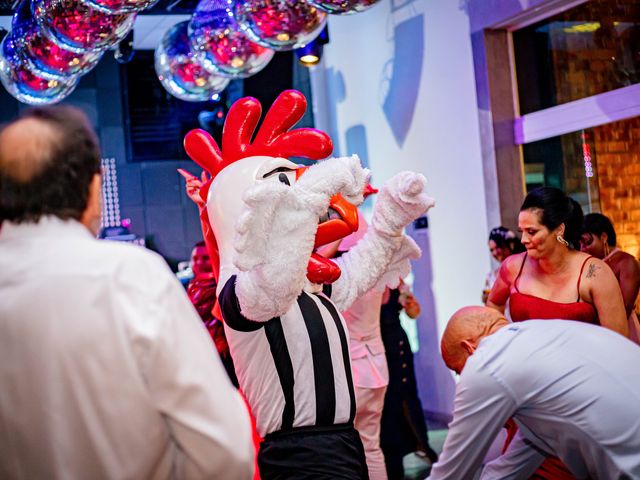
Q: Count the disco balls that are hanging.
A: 8